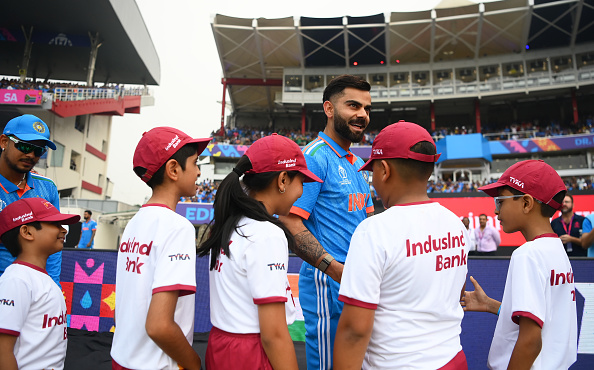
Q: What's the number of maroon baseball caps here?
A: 5